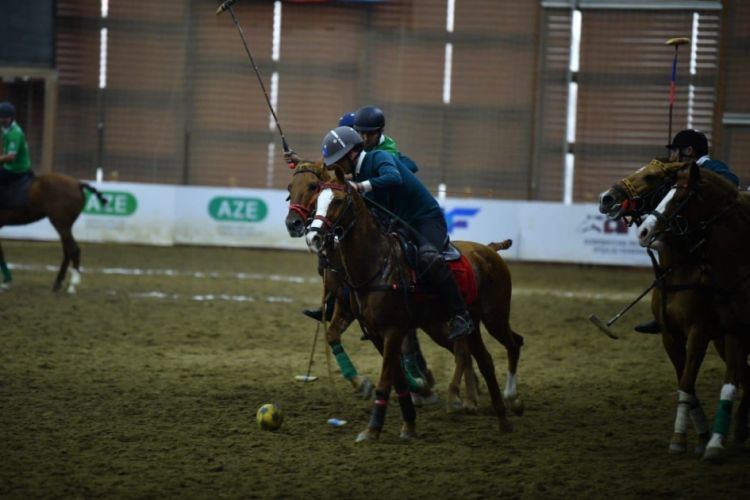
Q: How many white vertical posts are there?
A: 5